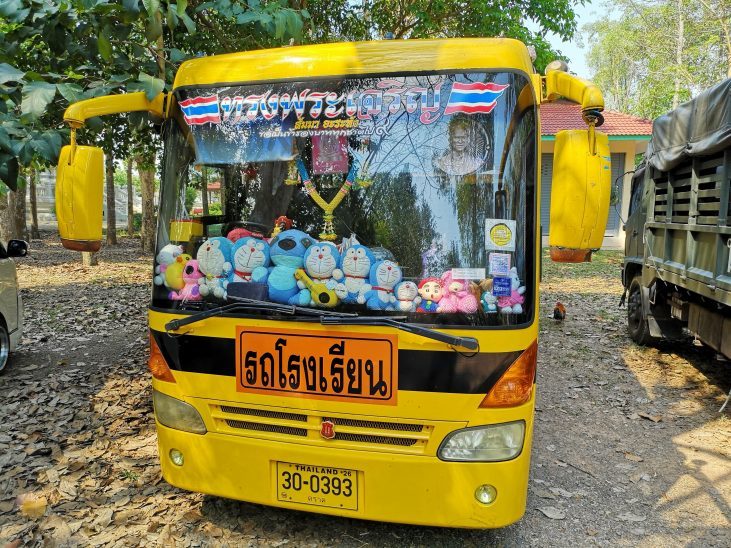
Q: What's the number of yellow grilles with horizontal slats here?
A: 1